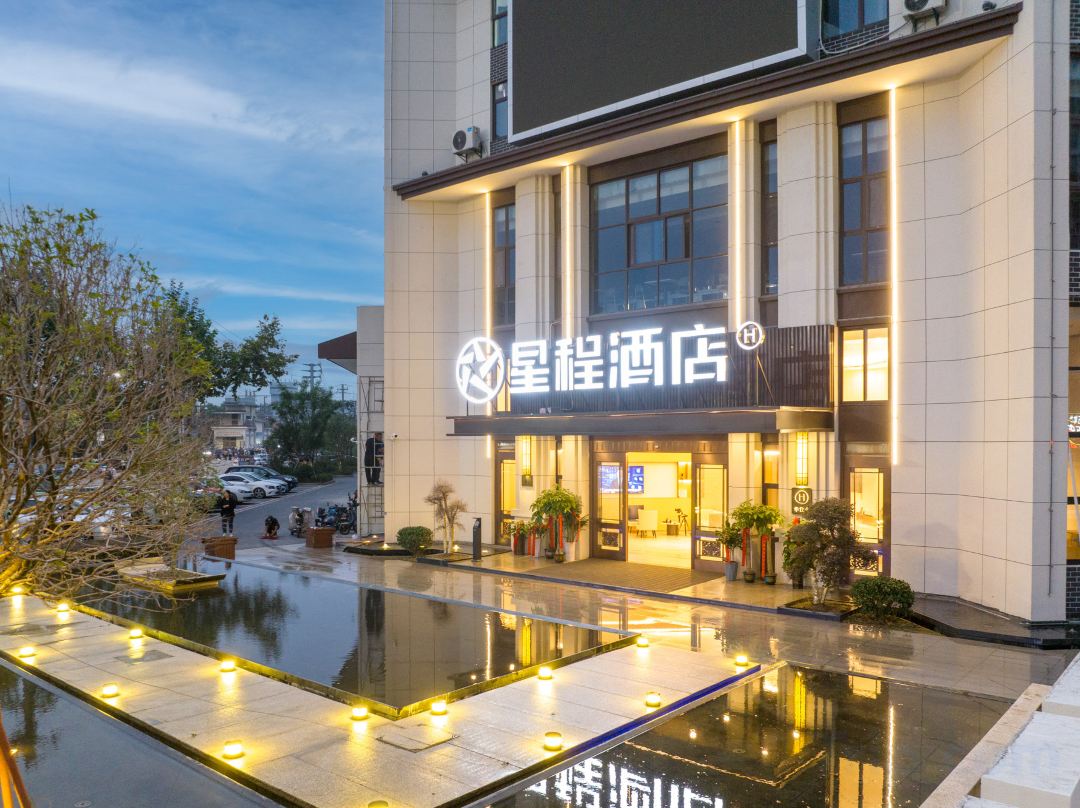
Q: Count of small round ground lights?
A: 15